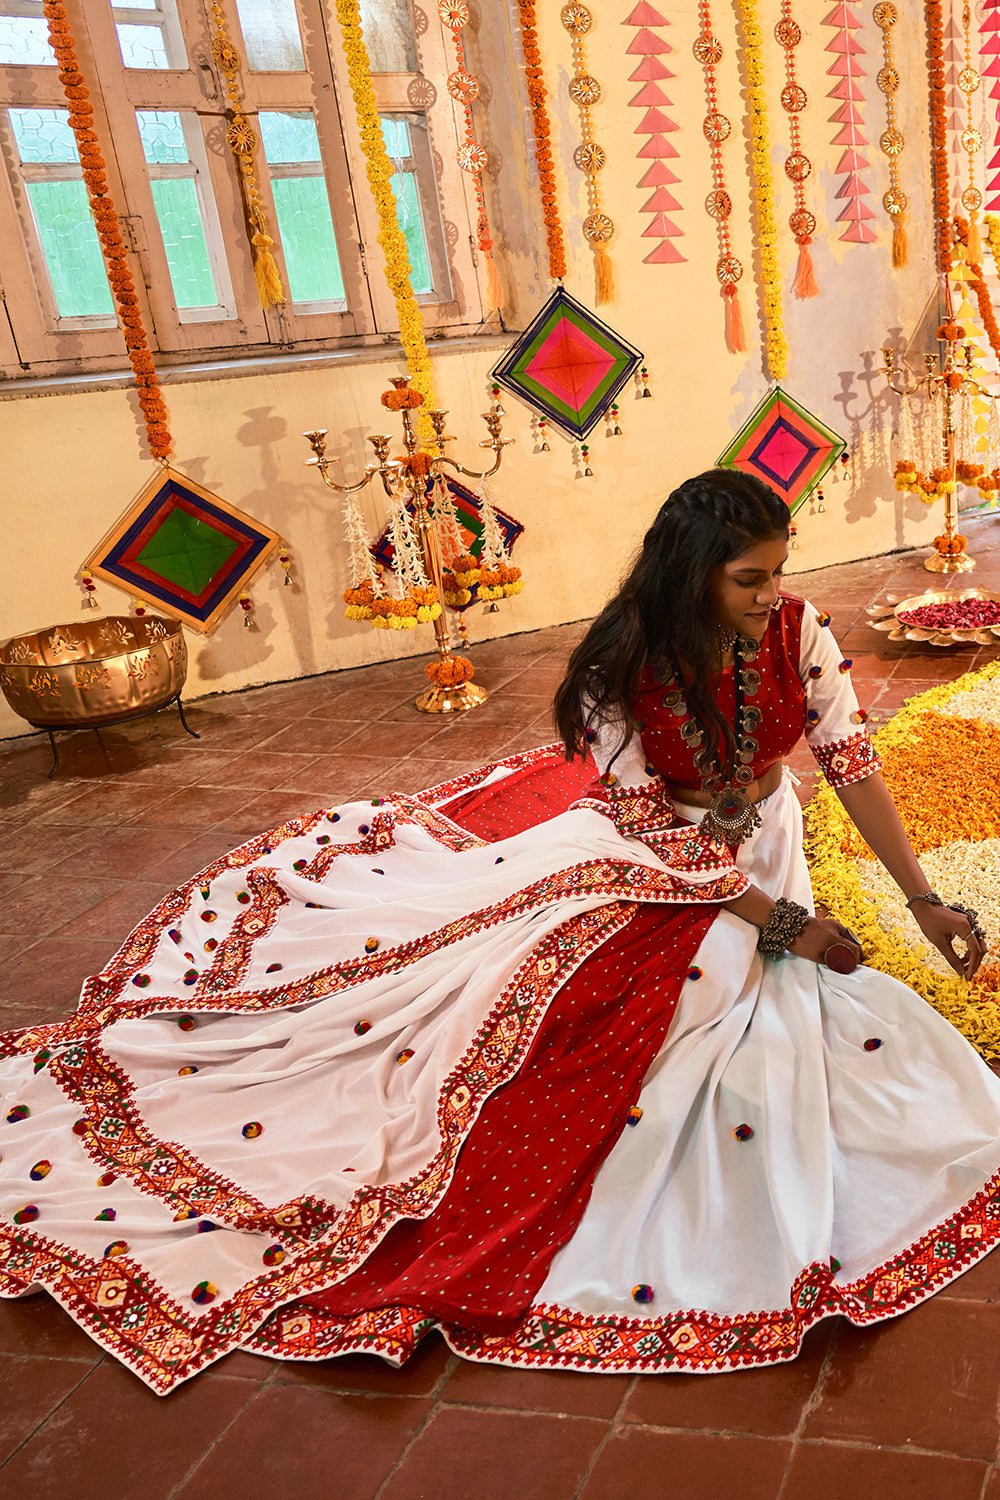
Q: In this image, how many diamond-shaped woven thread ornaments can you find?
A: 4